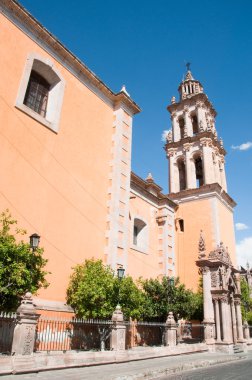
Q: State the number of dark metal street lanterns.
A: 3